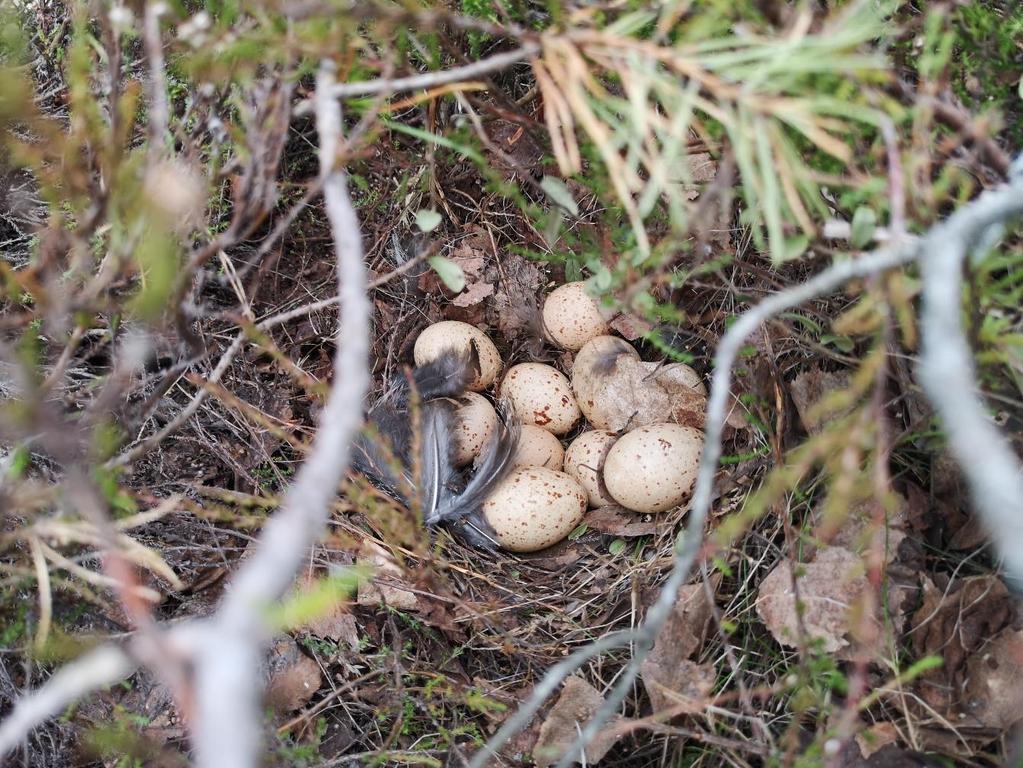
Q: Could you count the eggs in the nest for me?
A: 10